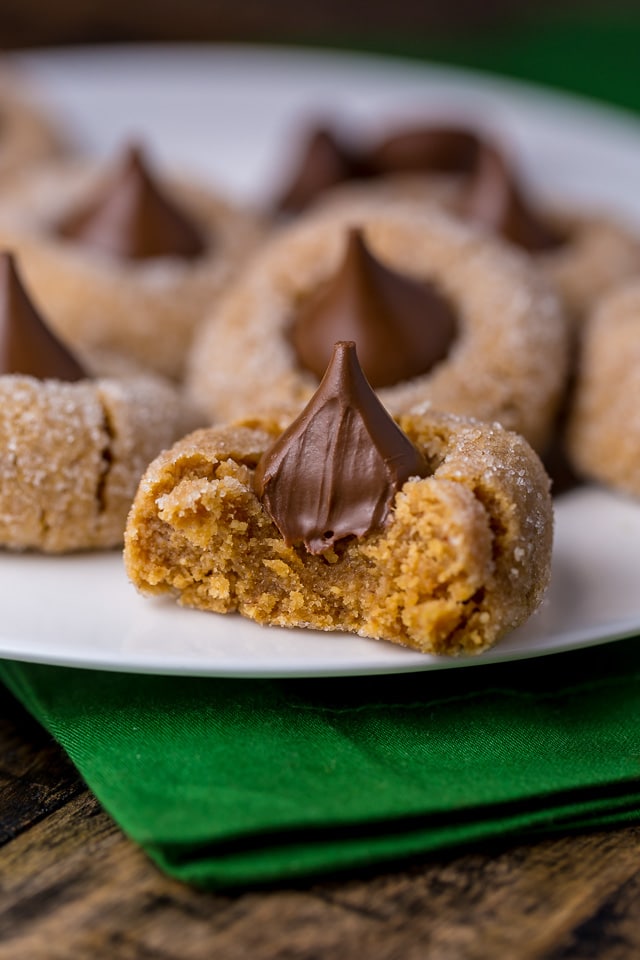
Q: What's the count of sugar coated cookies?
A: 7